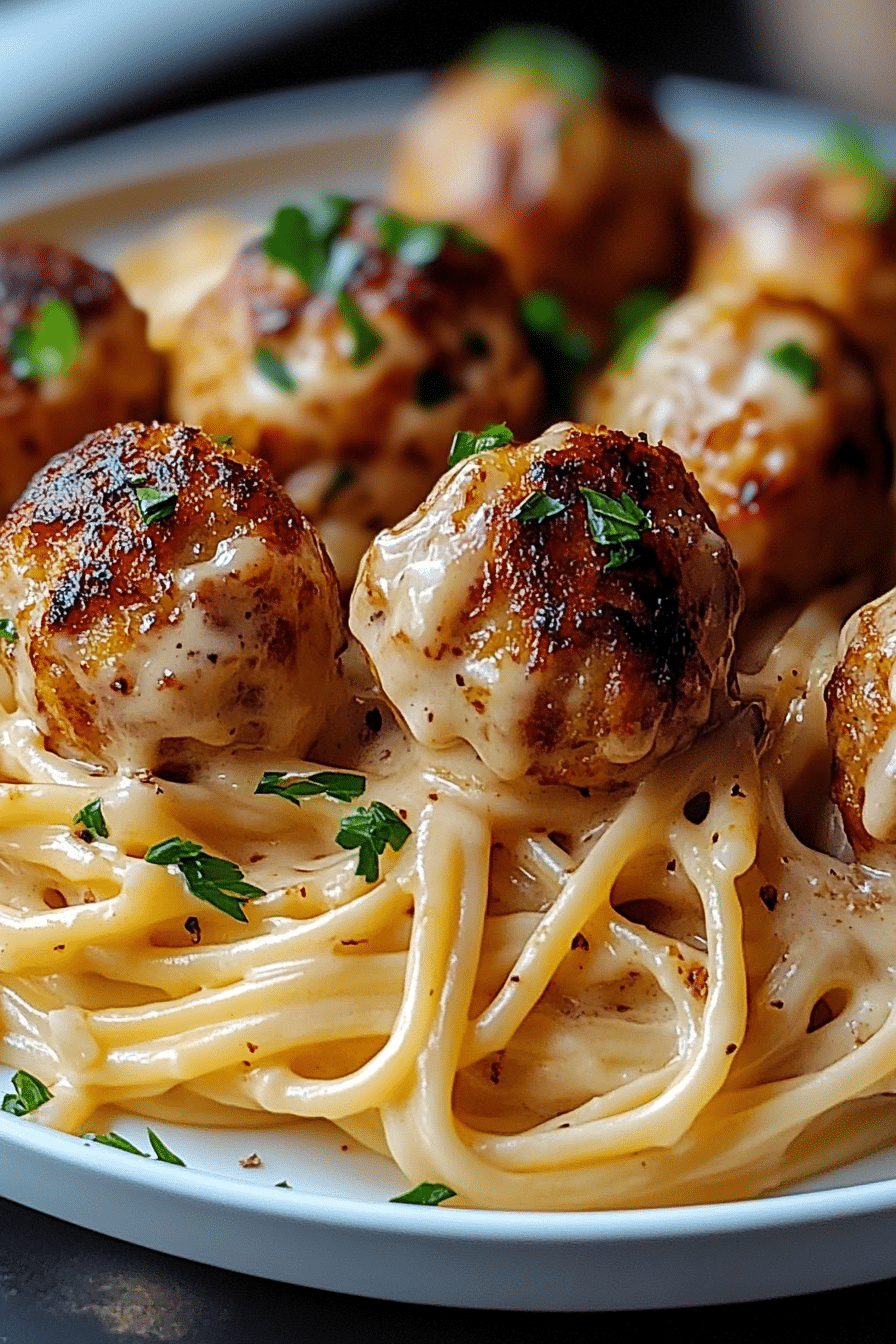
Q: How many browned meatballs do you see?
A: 8